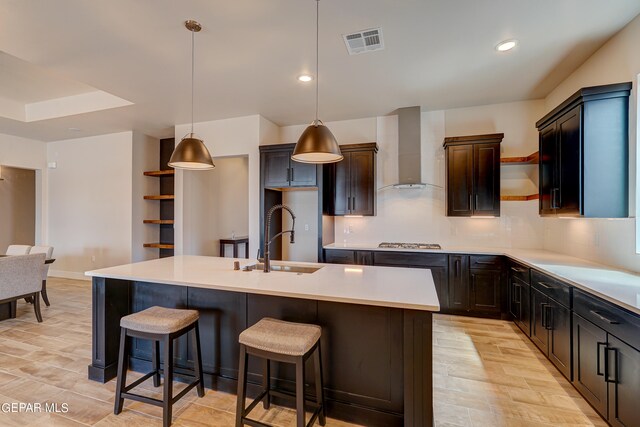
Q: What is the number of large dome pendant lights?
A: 2